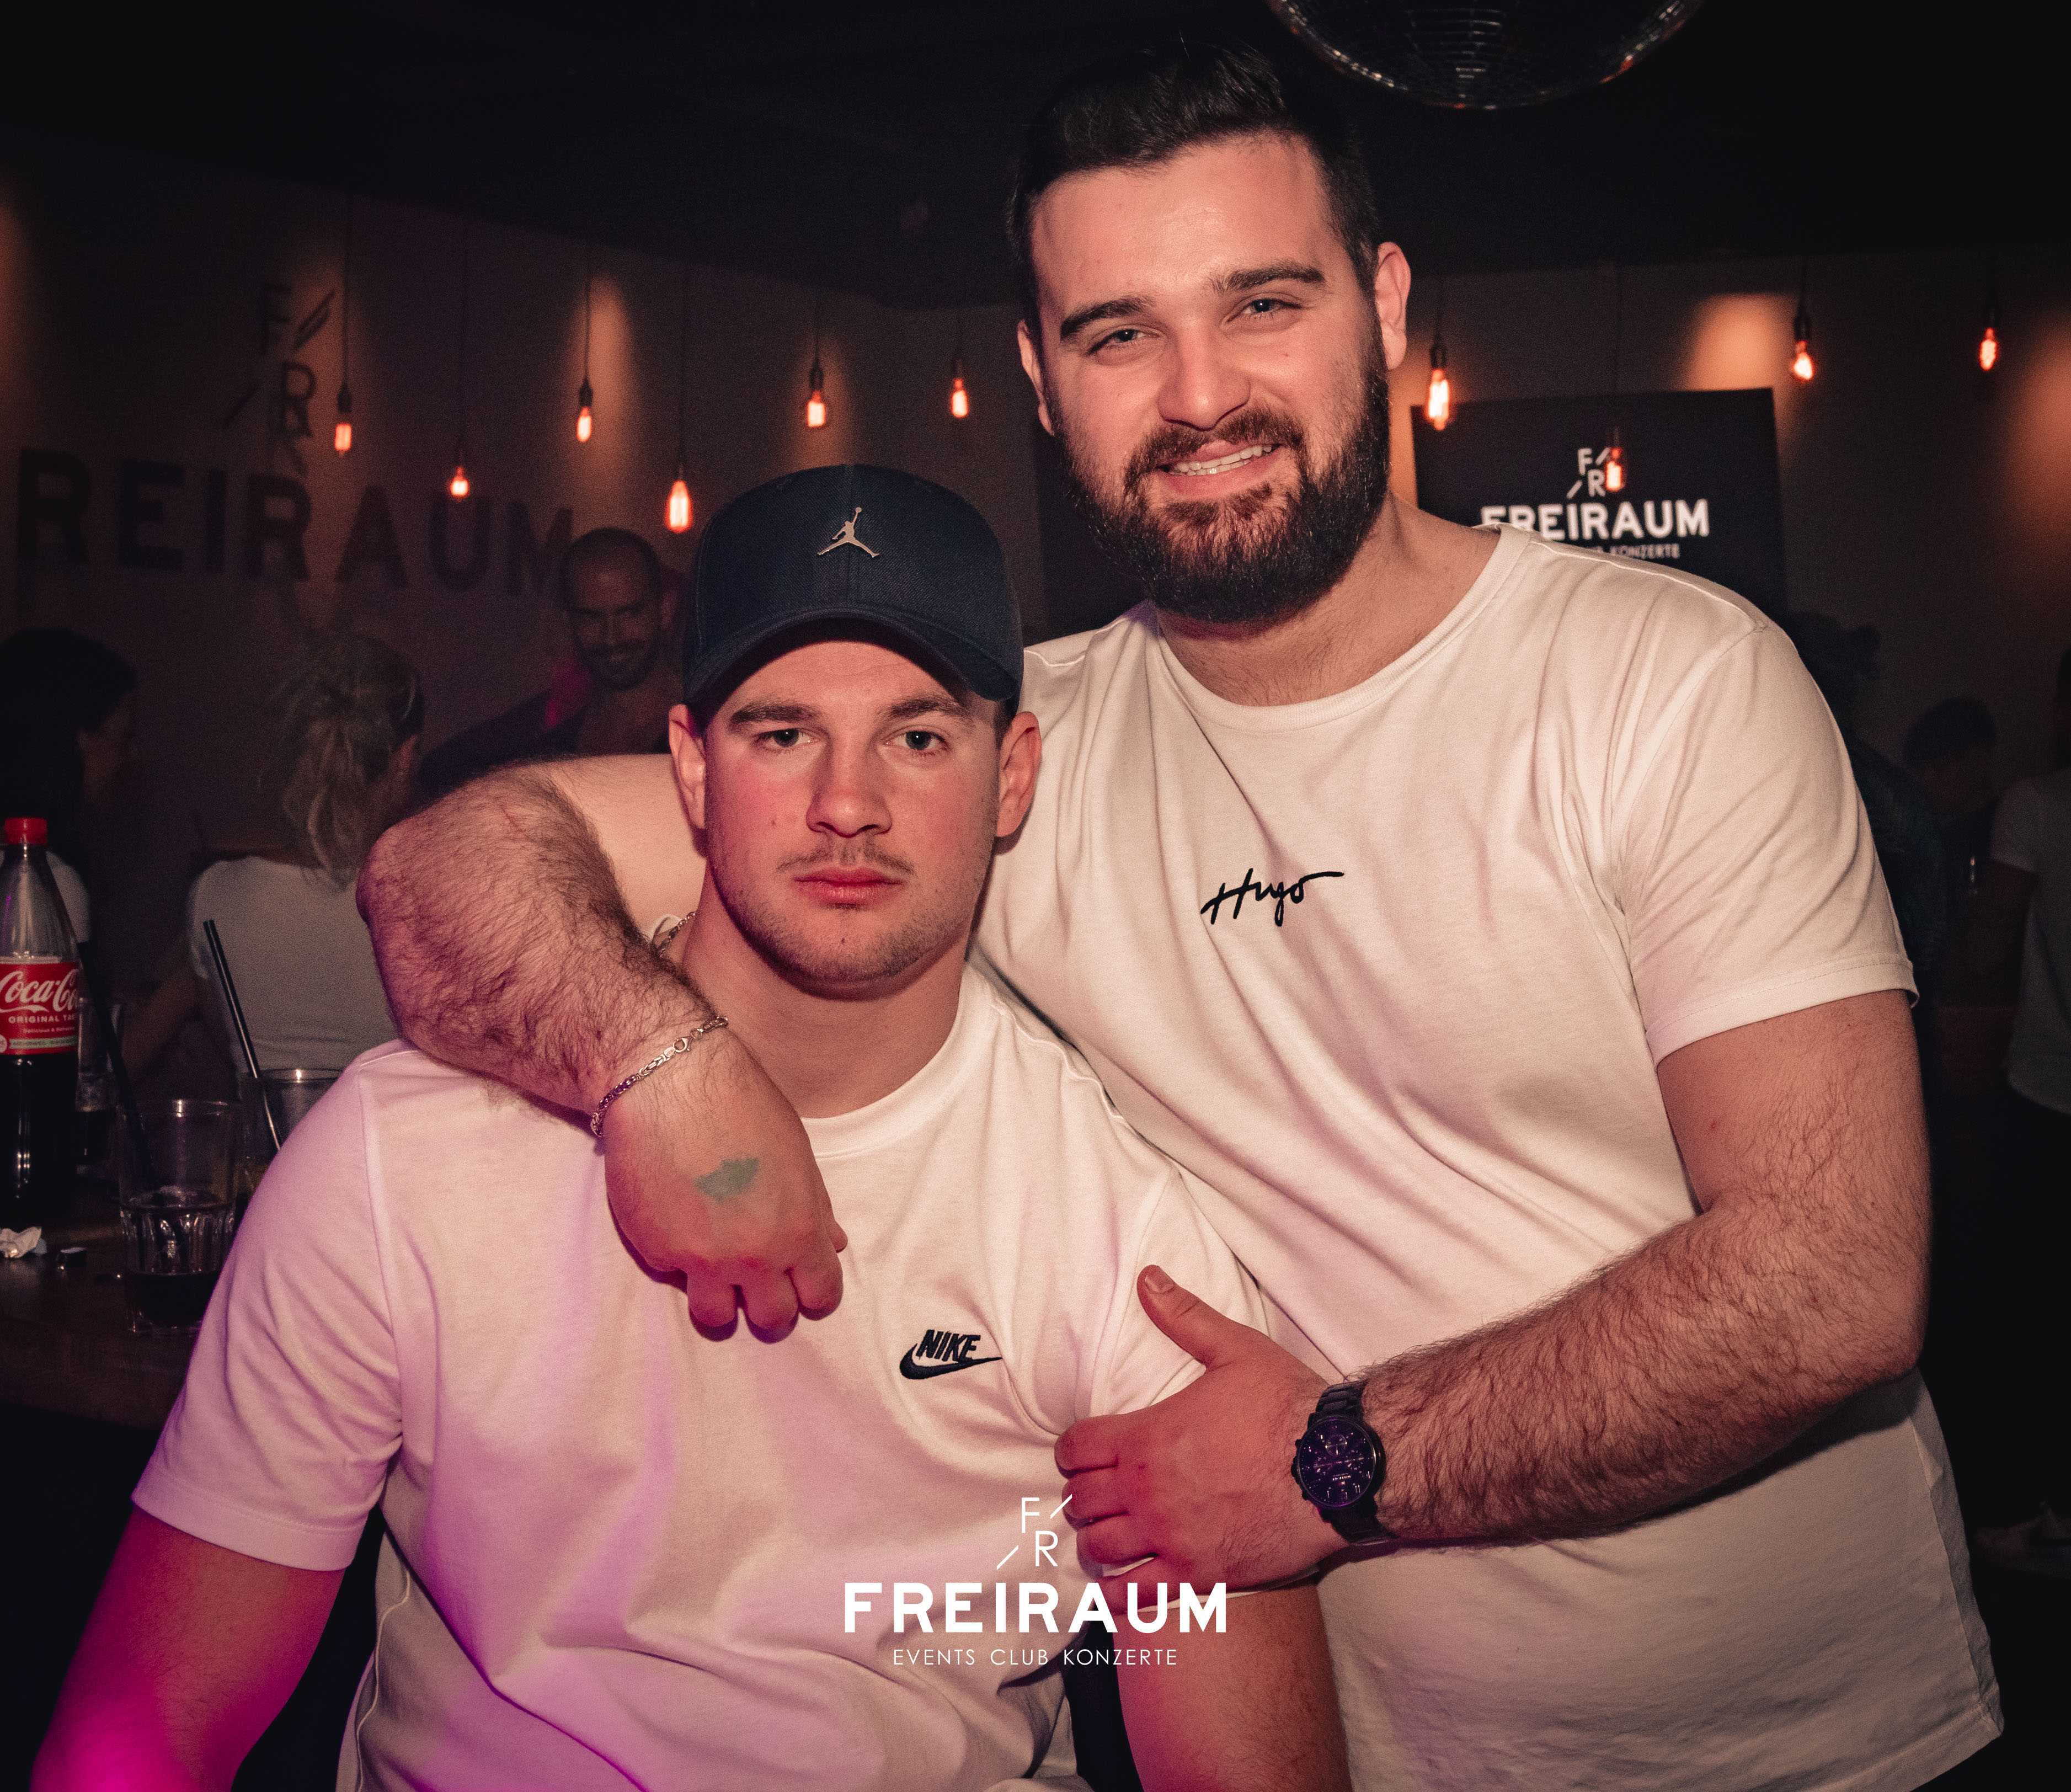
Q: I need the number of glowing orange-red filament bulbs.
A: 10